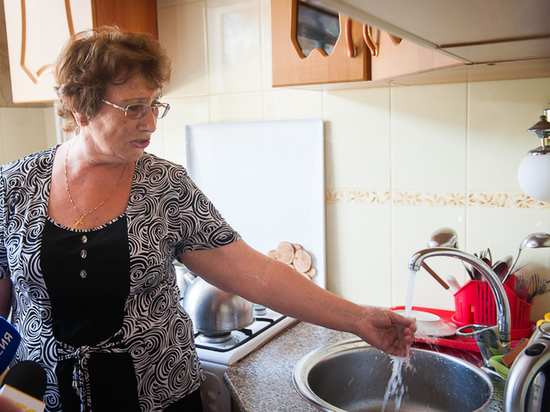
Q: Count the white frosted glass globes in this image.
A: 1